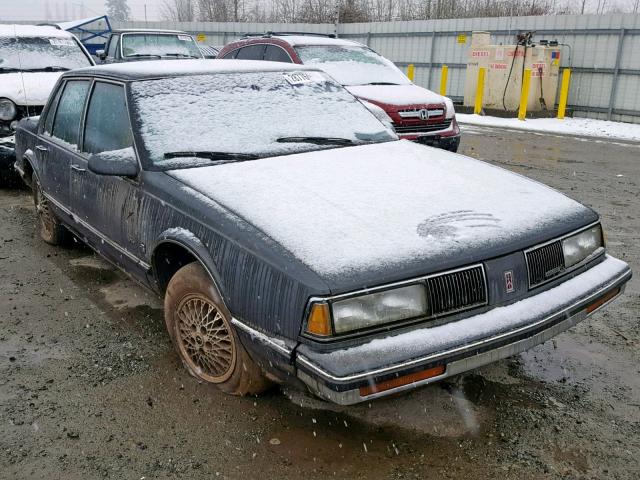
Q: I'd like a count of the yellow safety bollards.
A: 5